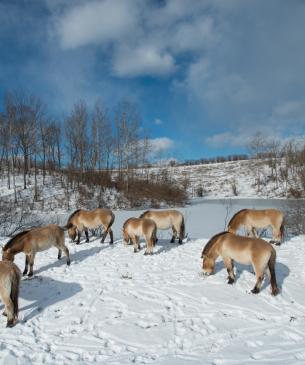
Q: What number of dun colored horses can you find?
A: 7